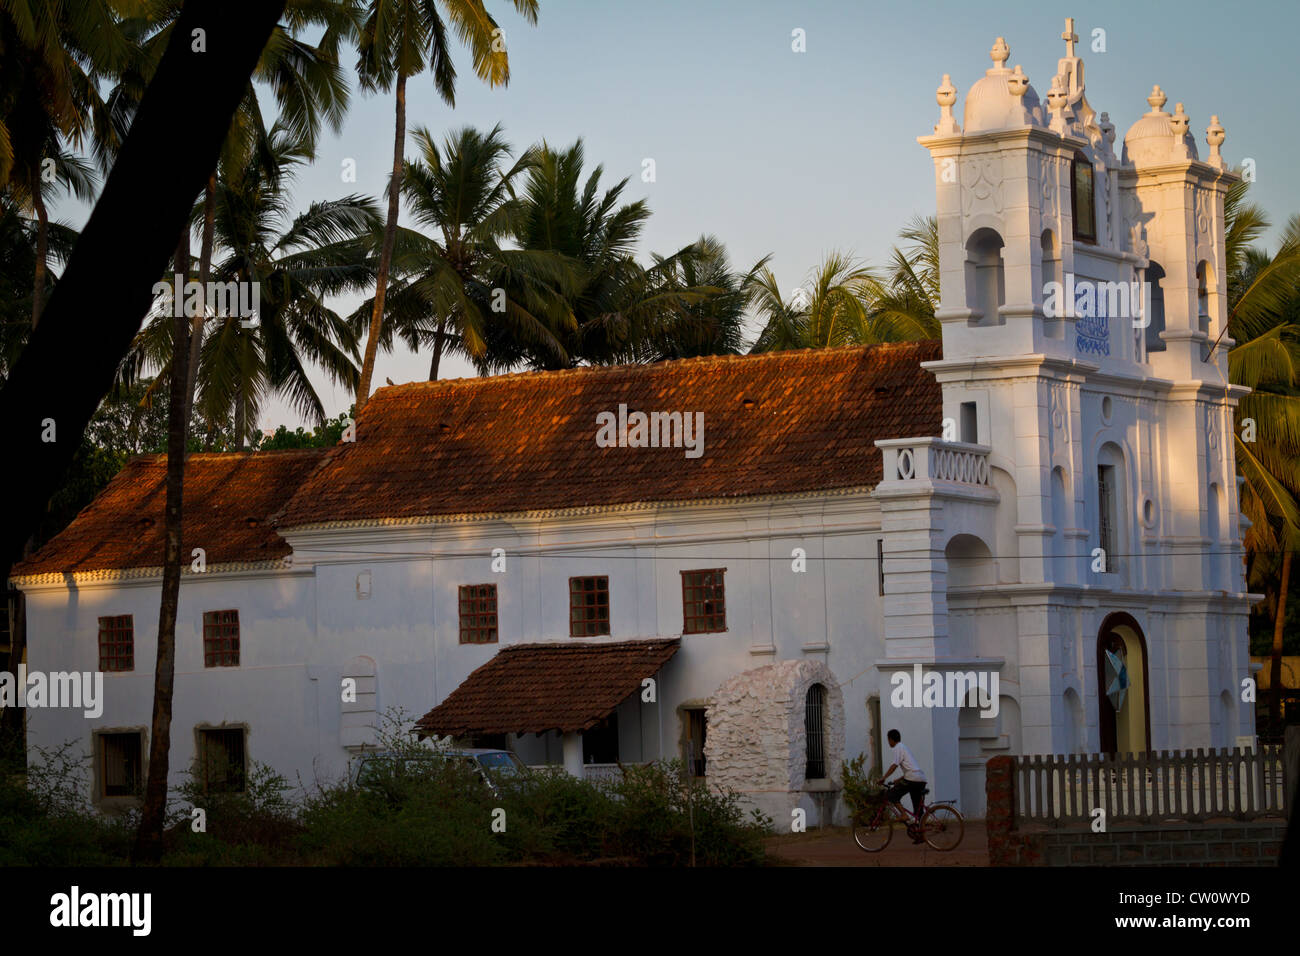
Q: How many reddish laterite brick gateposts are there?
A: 1